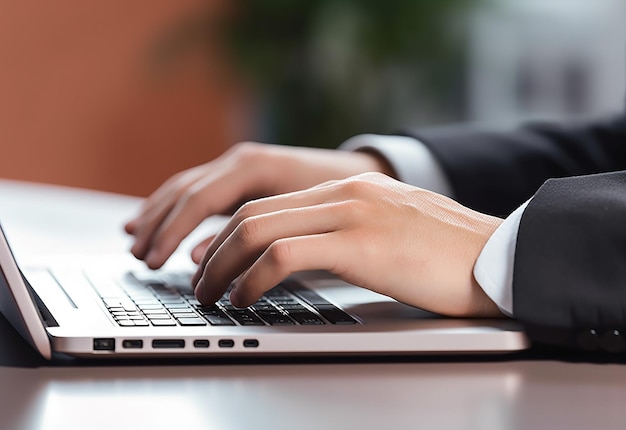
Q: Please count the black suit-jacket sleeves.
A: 2